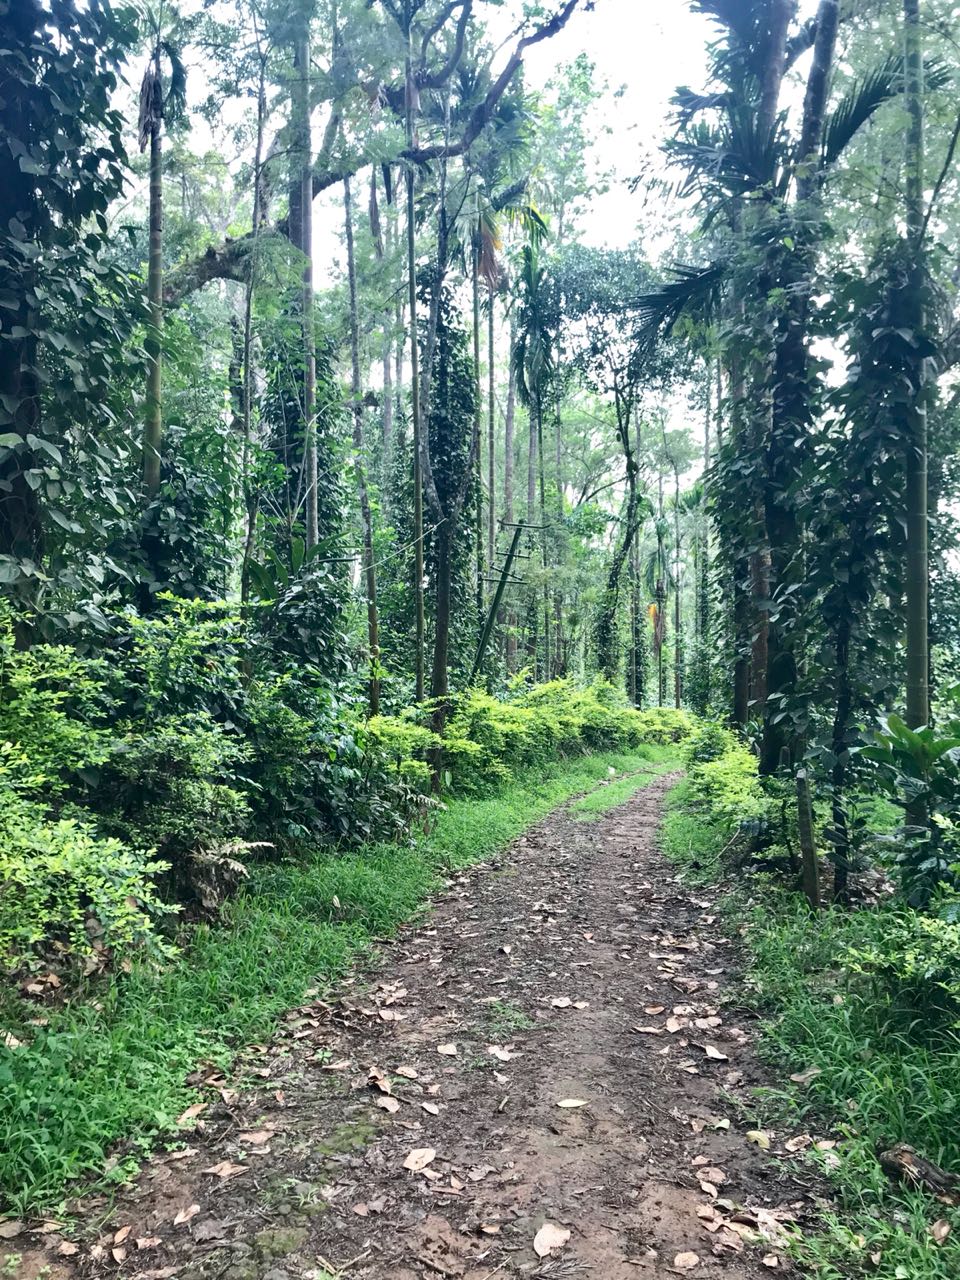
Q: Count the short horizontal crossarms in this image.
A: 4